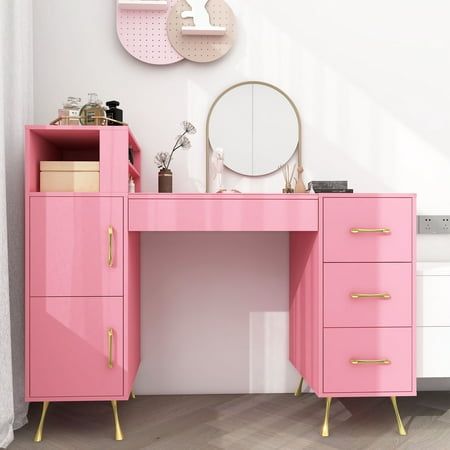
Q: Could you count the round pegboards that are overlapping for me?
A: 2